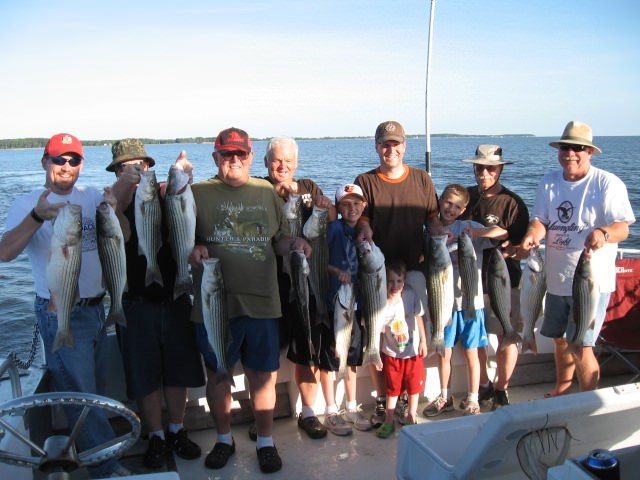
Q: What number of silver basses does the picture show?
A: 15